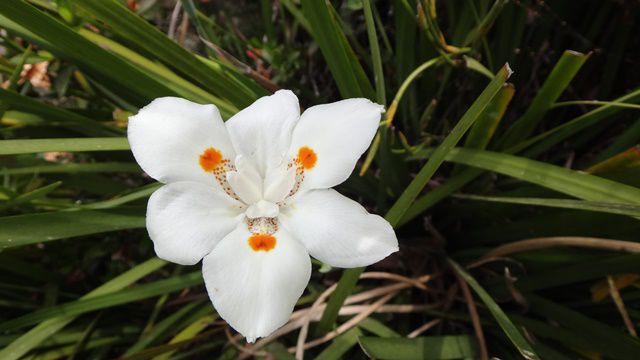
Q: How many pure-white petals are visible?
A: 3